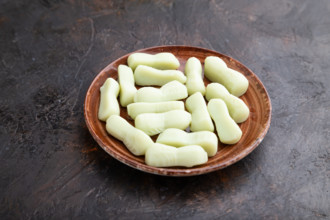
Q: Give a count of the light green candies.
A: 15